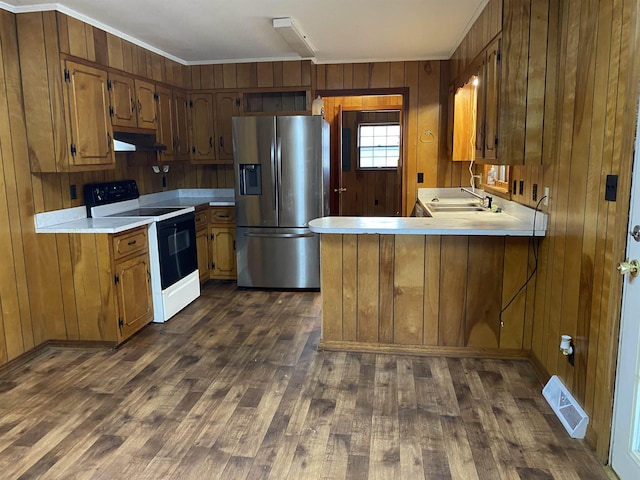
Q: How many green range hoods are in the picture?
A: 0